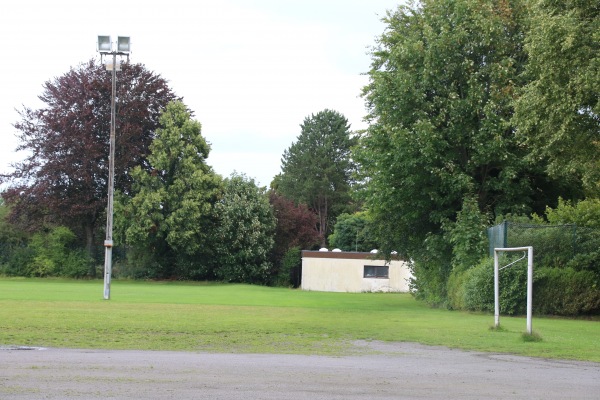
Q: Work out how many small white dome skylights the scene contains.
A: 4